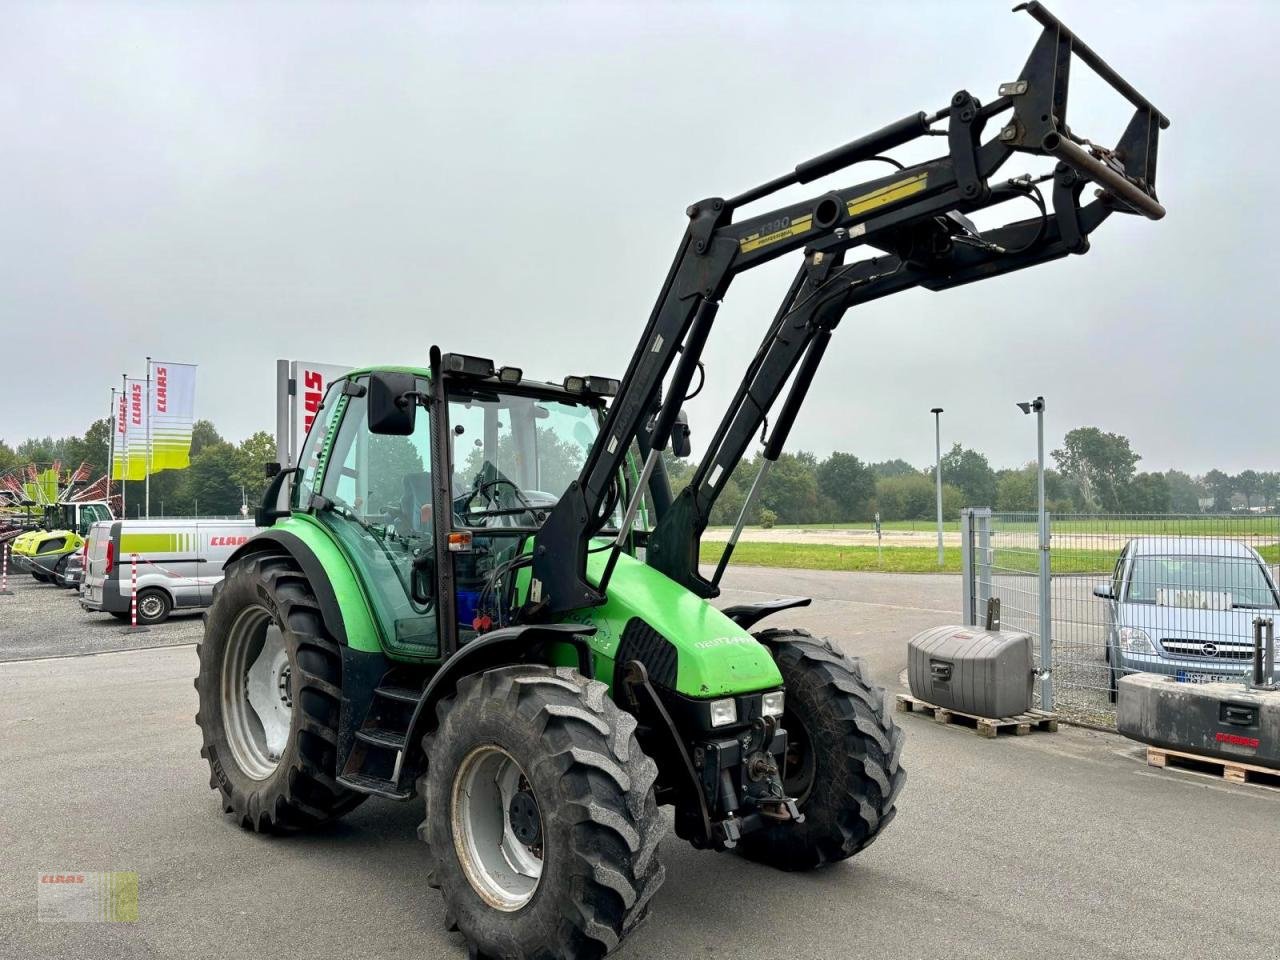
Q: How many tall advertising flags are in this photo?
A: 3